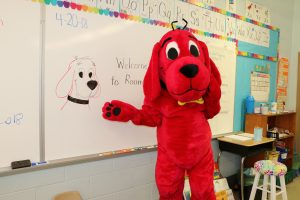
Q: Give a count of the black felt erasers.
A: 1